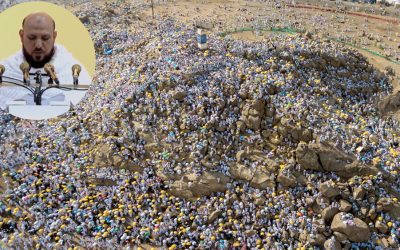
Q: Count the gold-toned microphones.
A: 4